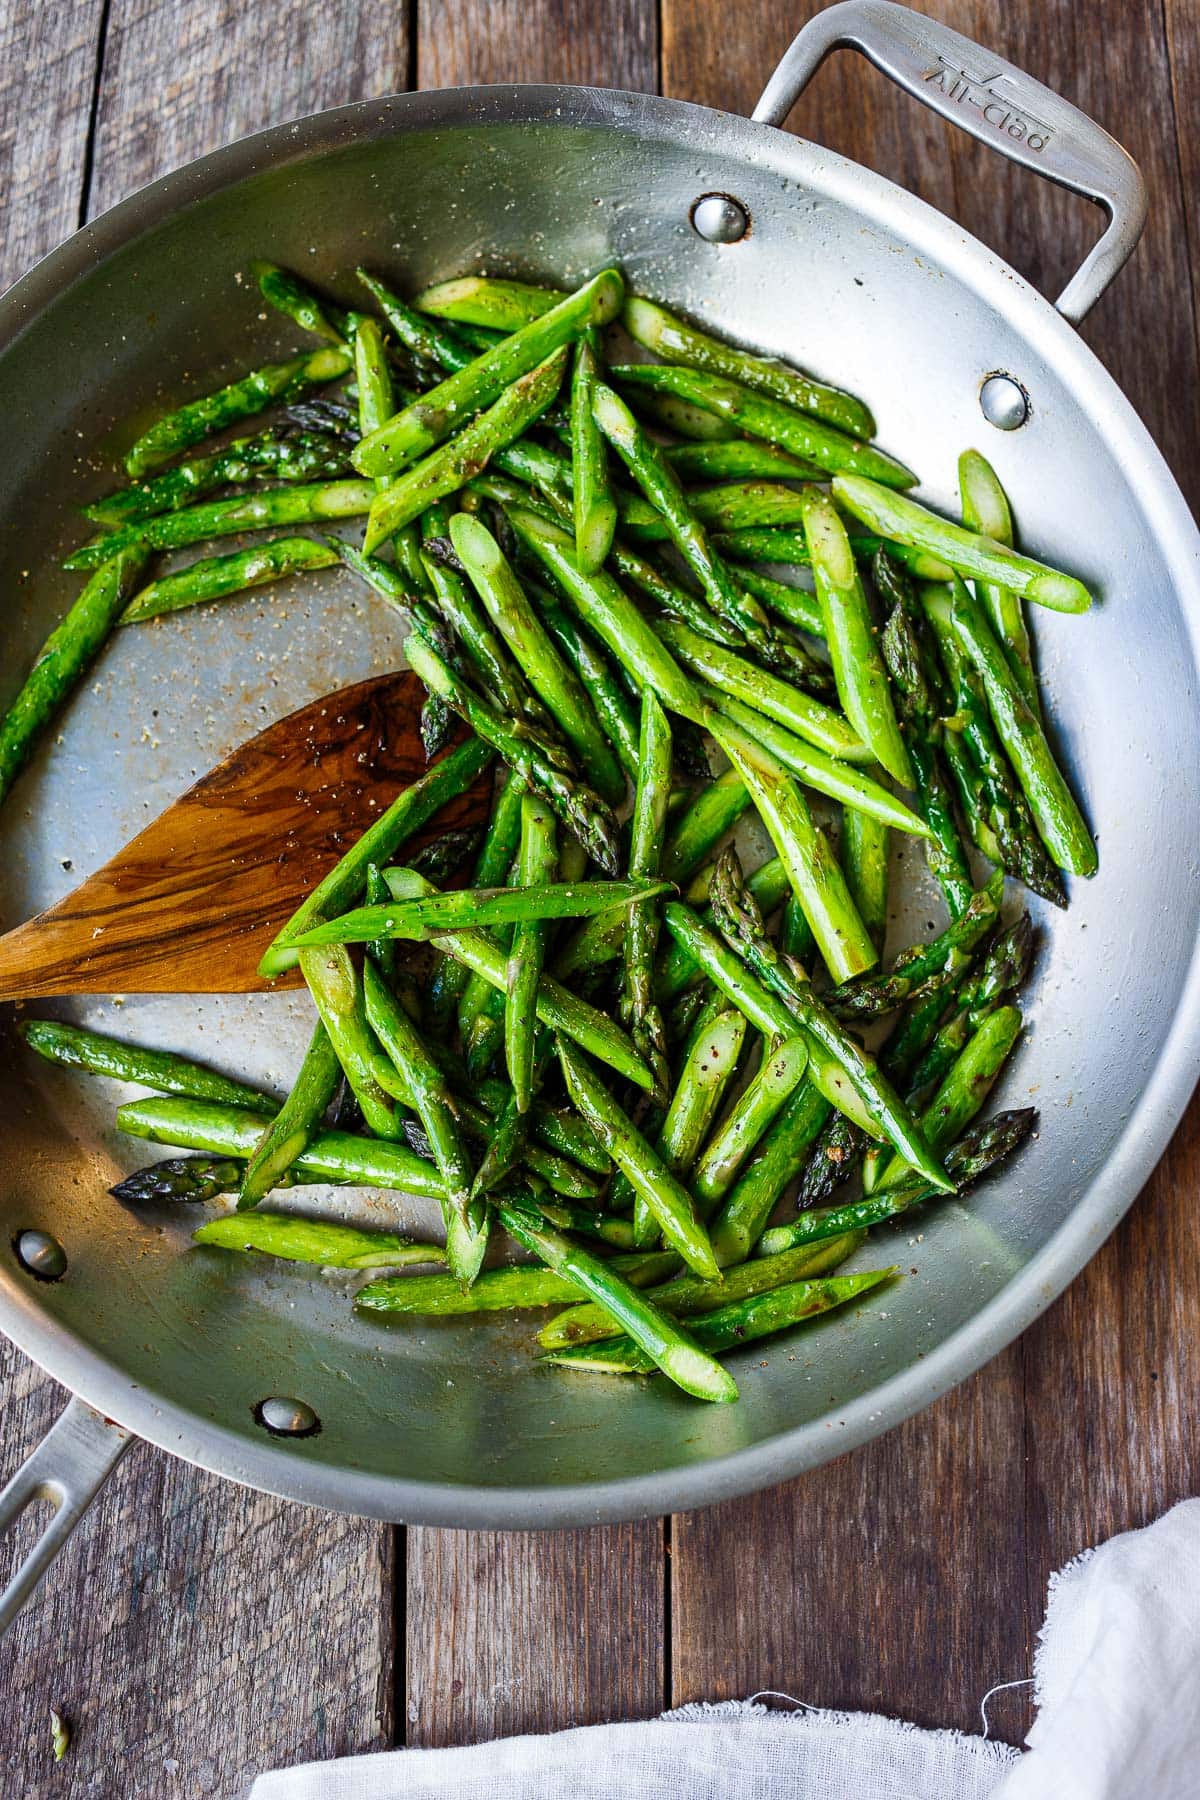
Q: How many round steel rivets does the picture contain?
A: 4